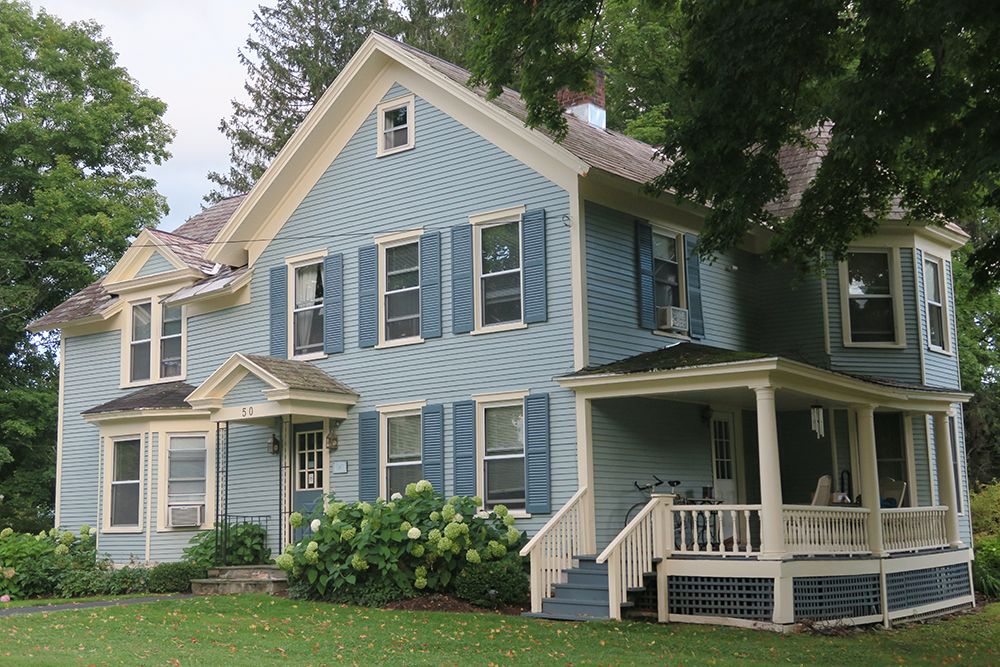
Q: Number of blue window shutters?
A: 12